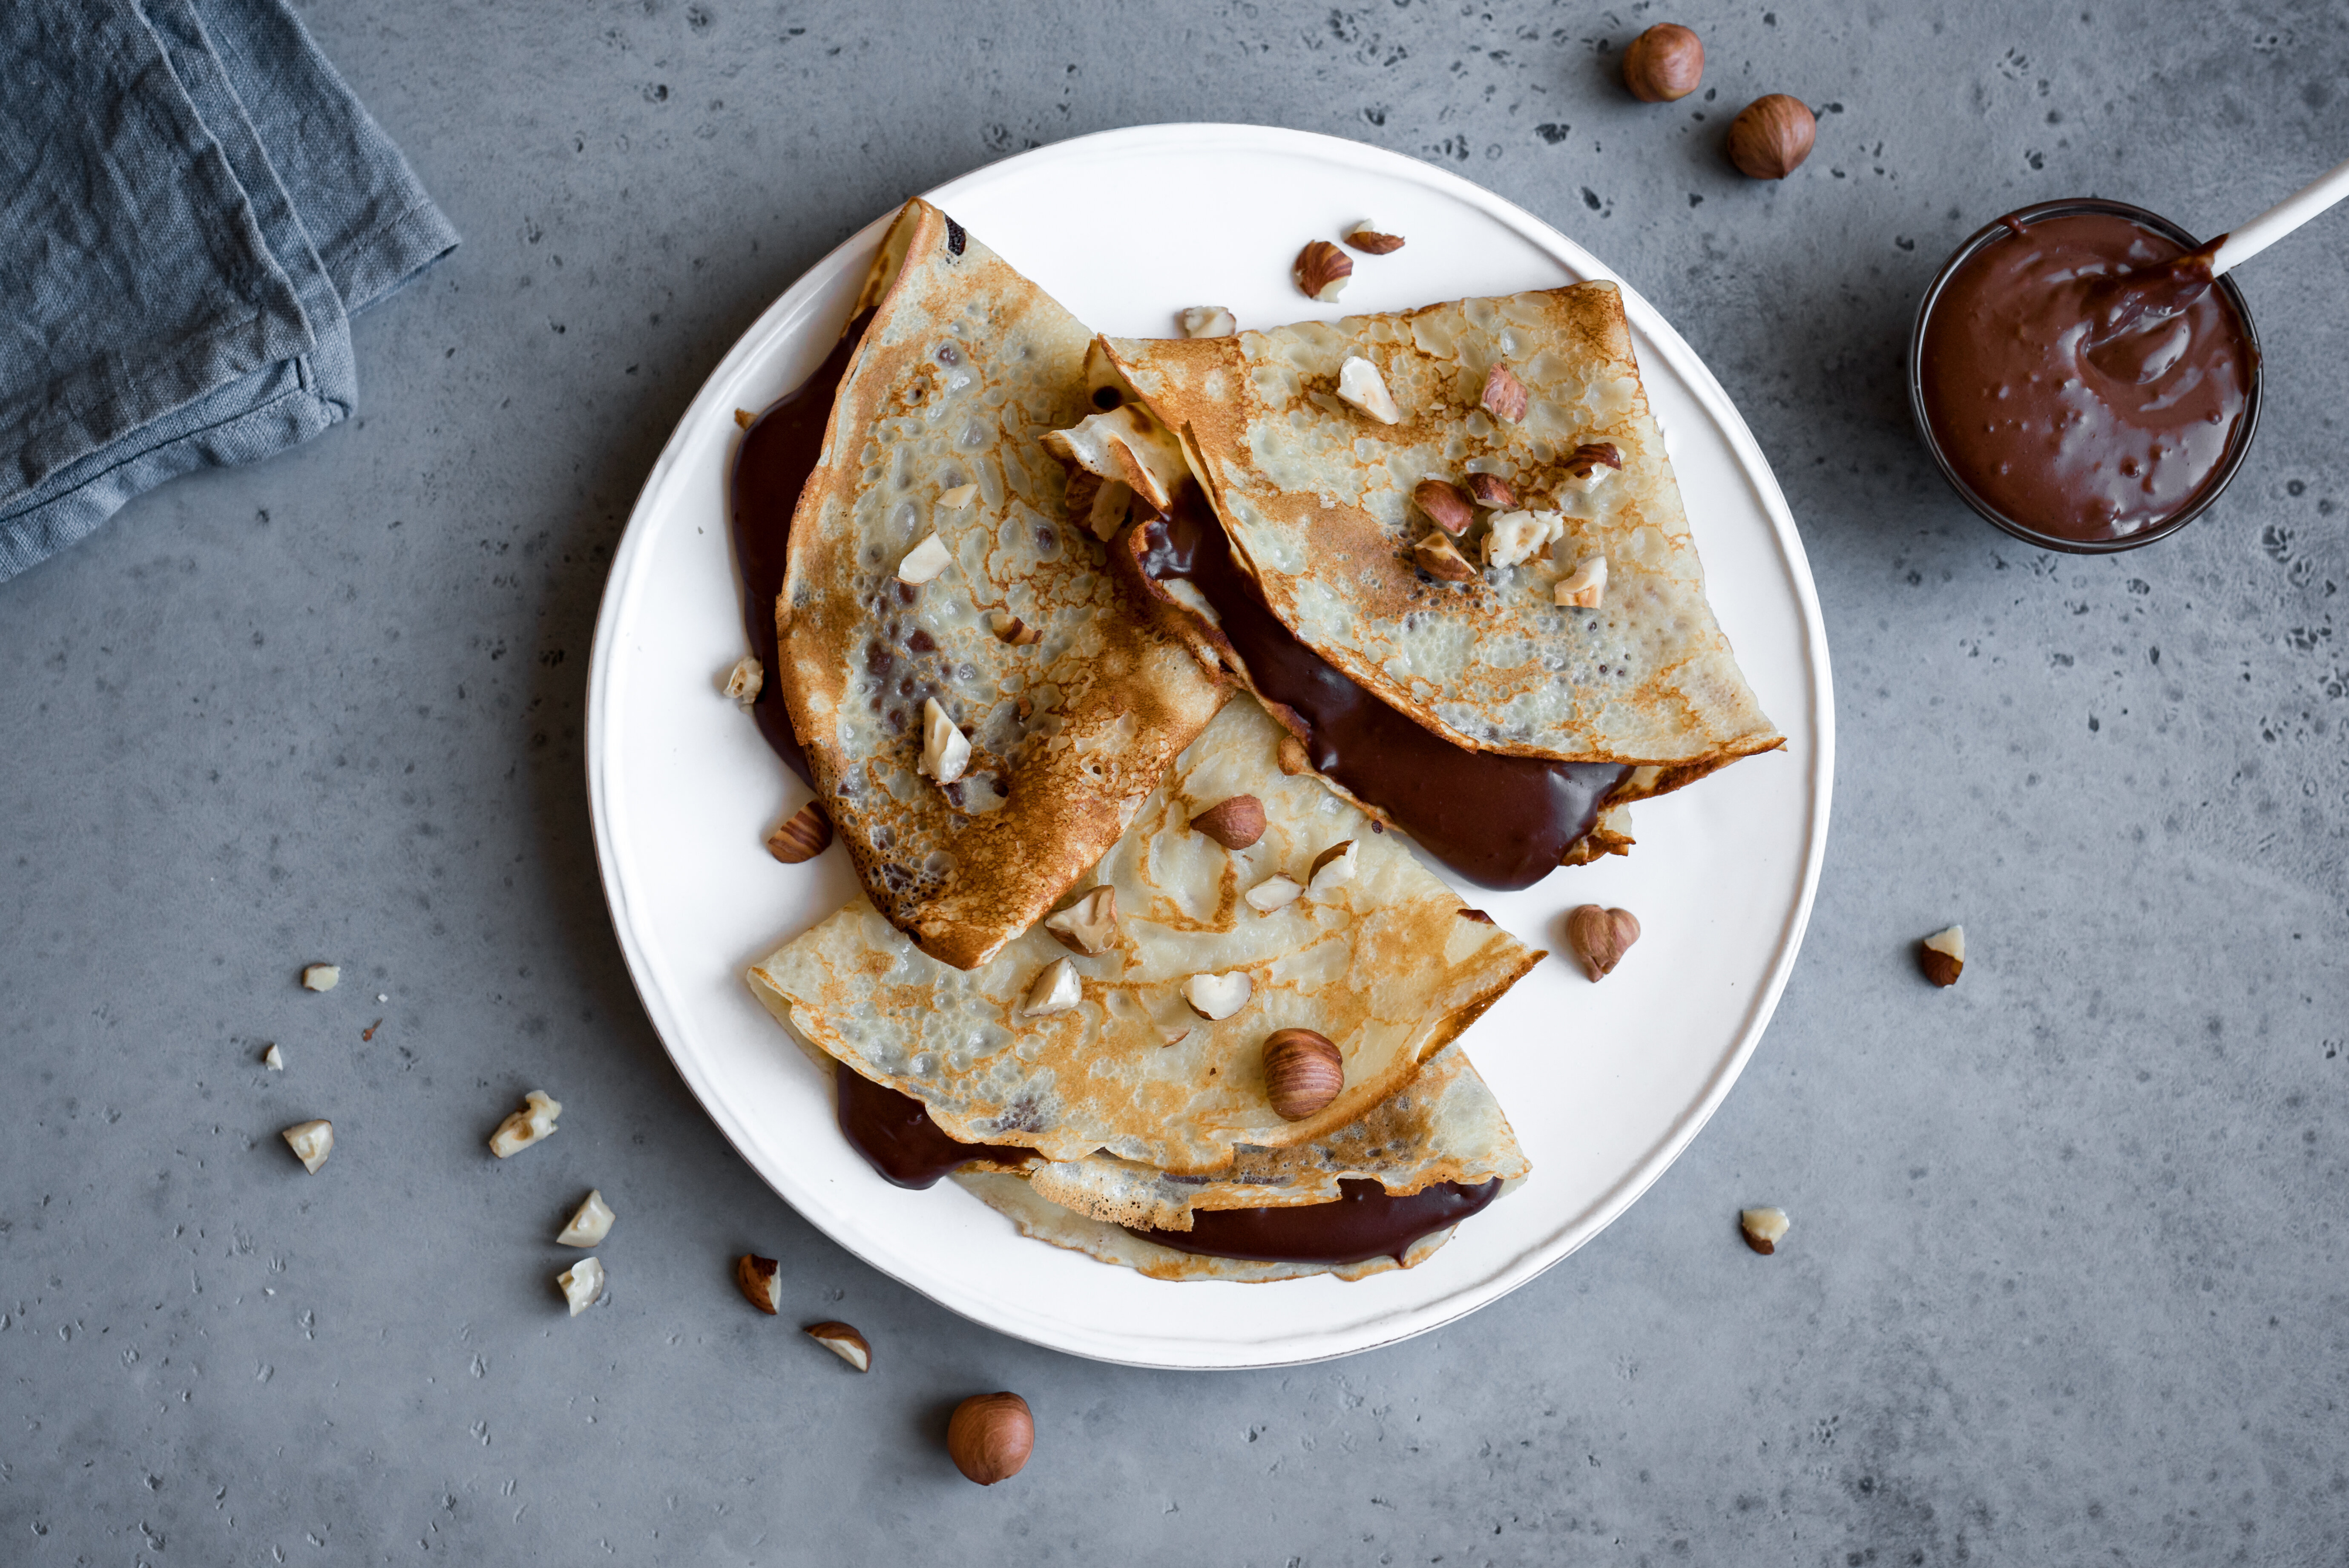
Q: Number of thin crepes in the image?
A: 3